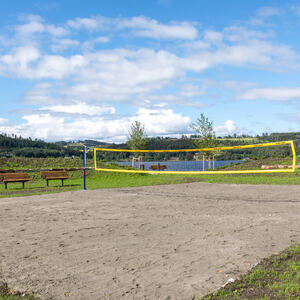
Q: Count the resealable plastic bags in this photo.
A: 0